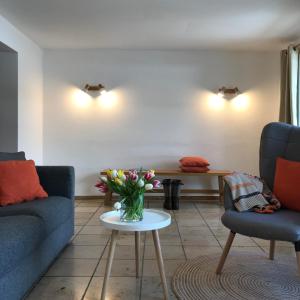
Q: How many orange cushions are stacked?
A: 2